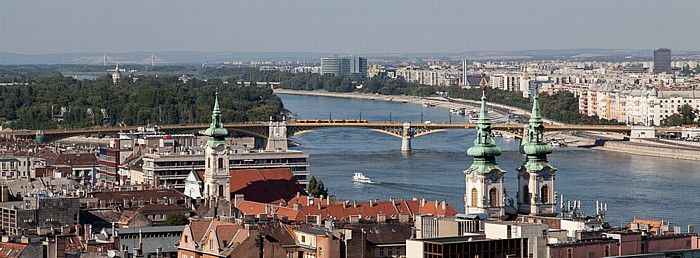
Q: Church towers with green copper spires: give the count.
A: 3